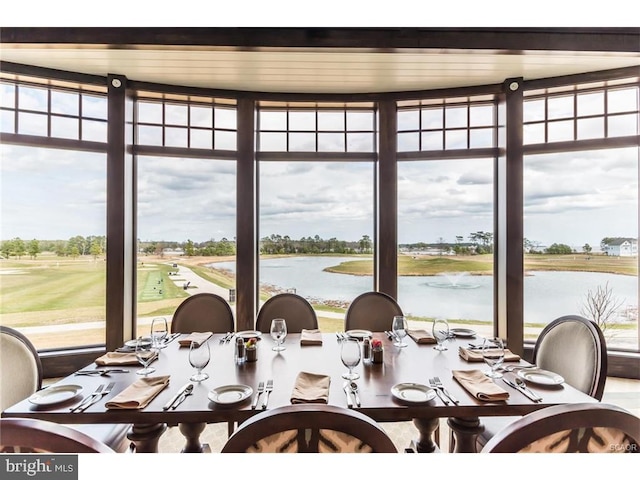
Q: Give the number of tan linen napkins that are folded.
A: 8